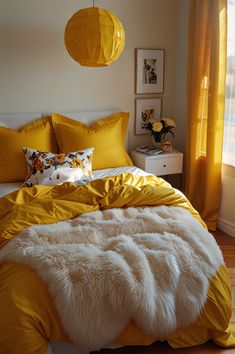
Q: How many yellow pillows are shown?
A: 2